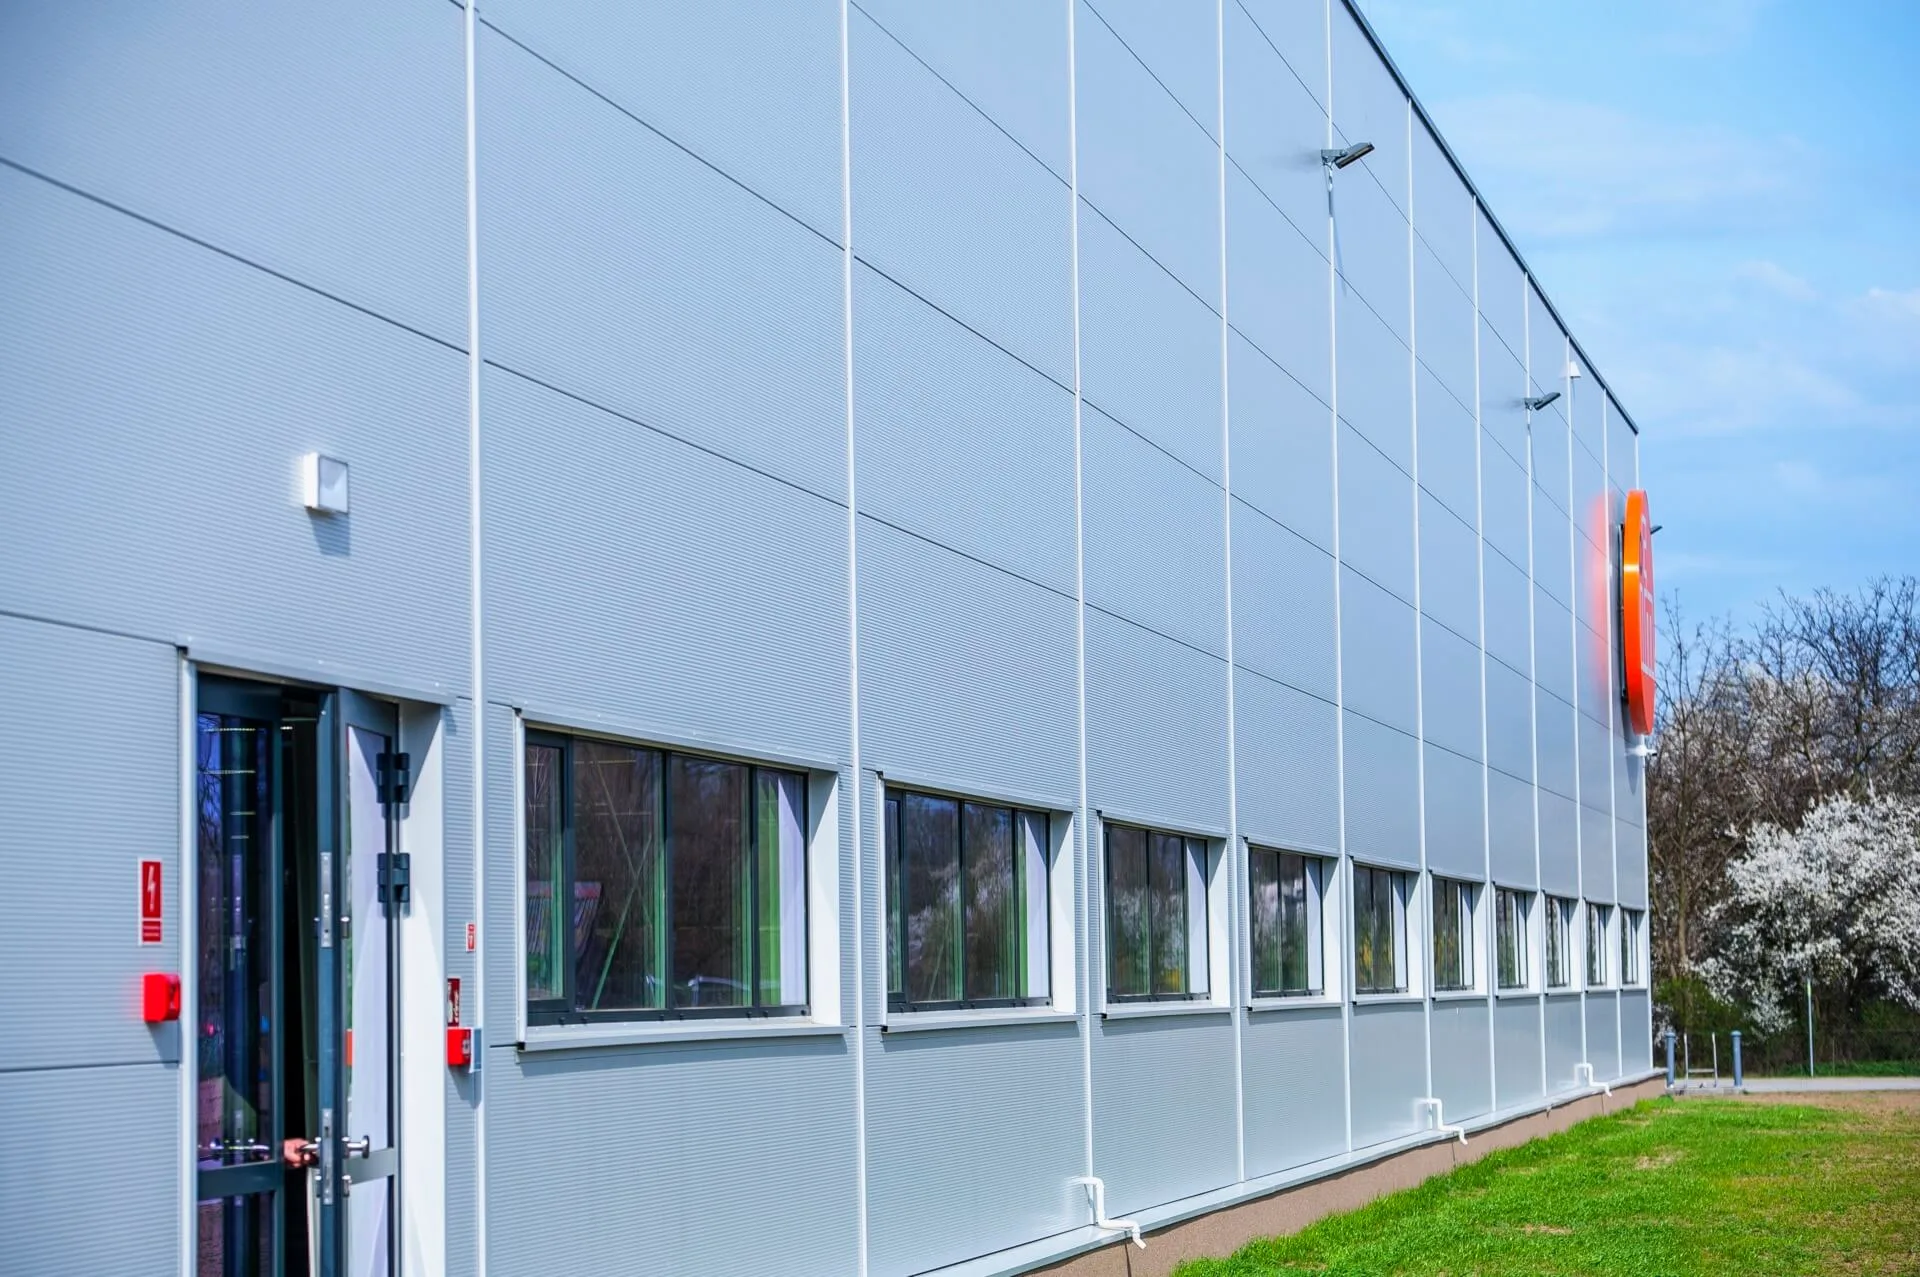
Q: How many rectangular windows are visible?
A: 10